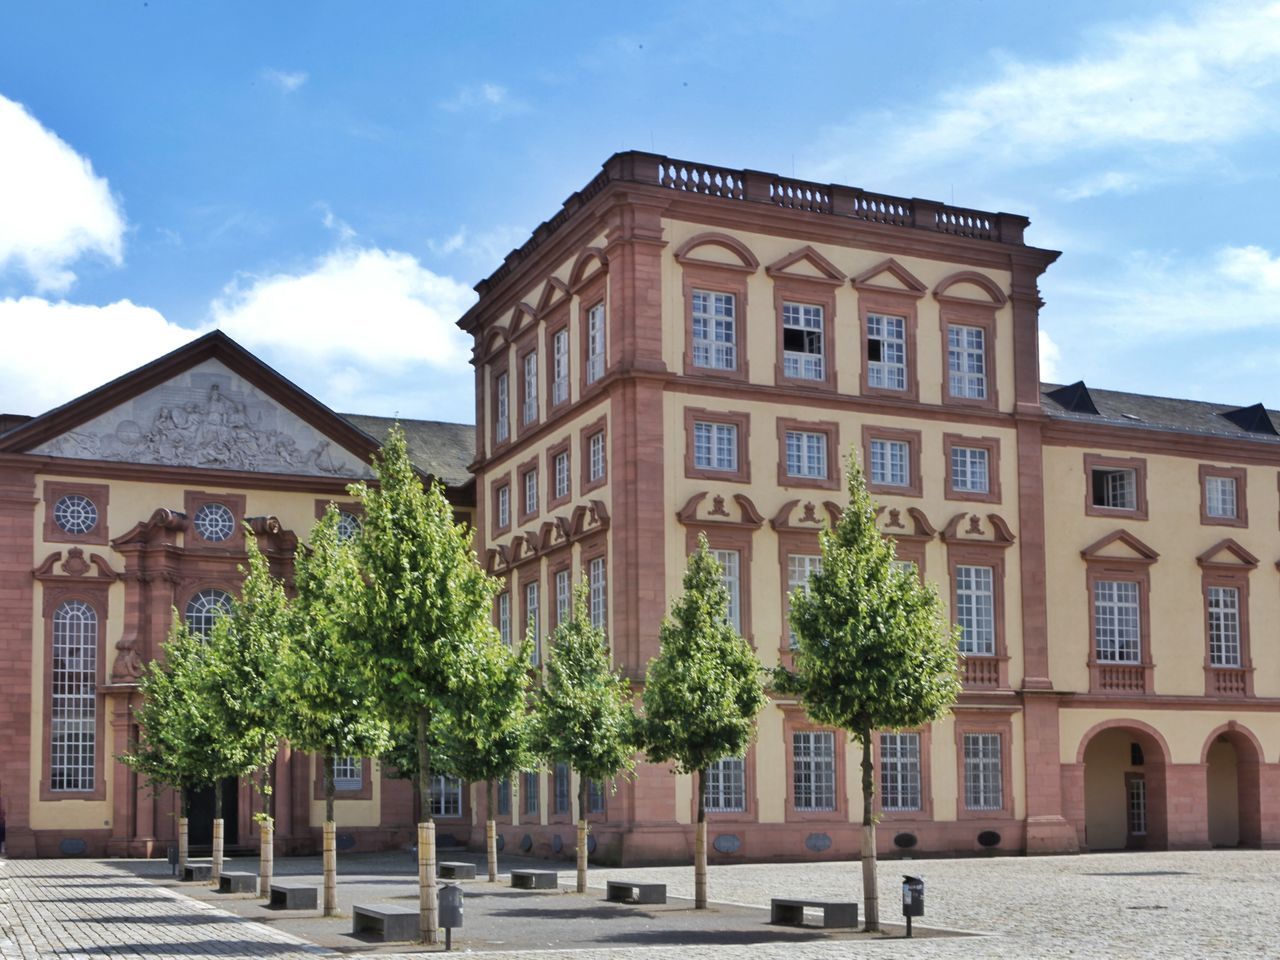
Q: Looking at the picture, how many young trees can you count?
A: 9